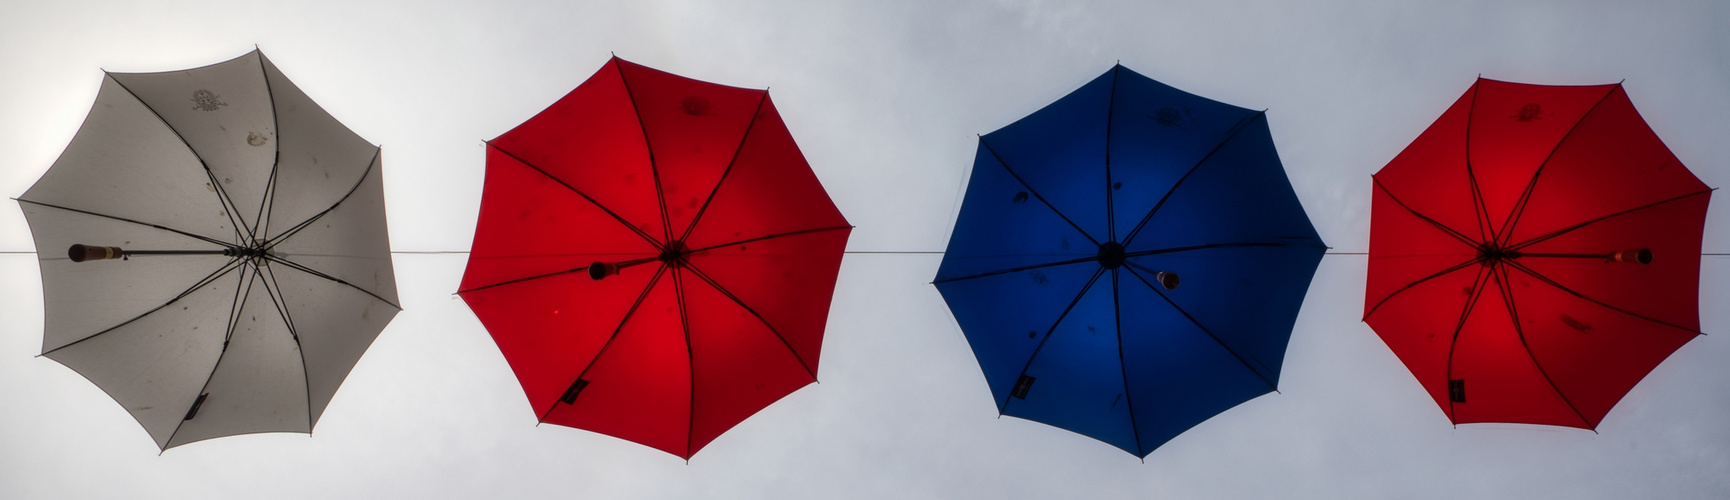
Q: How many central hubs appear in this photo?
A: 4